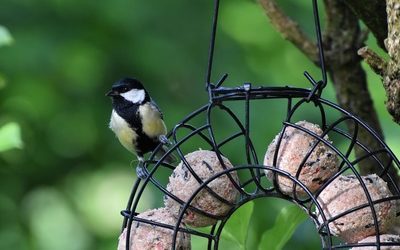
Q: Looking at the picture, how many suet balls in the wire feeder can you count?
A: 5